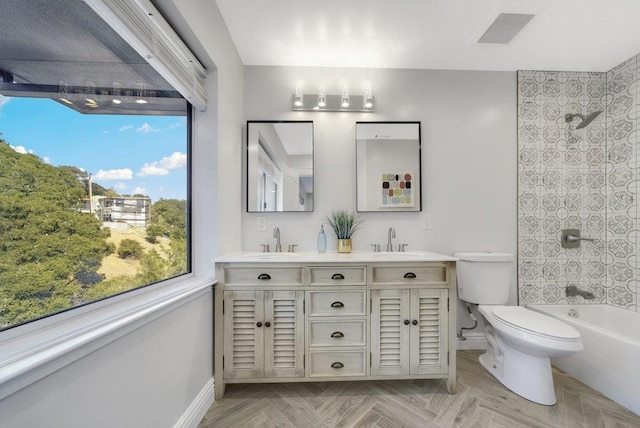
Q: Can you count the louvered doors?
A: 4